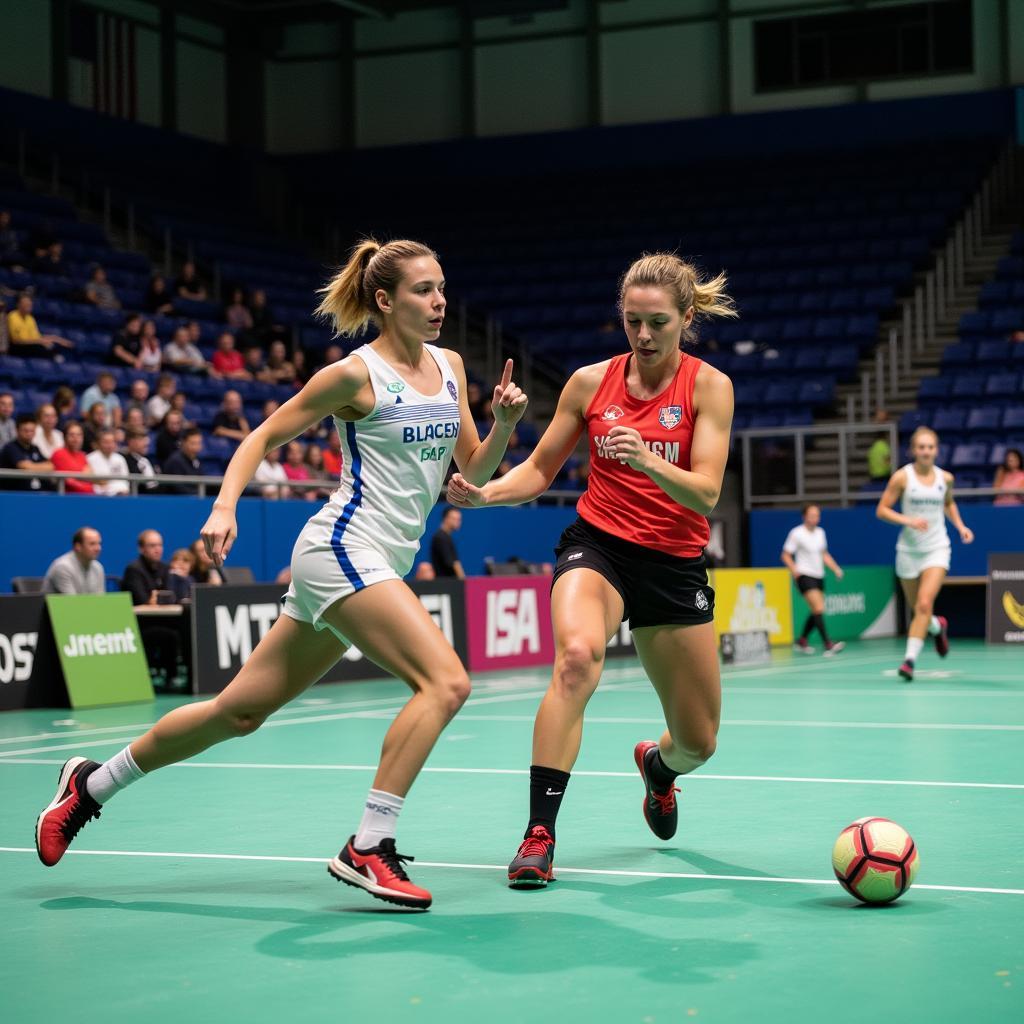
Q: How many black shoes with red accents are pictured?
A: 2